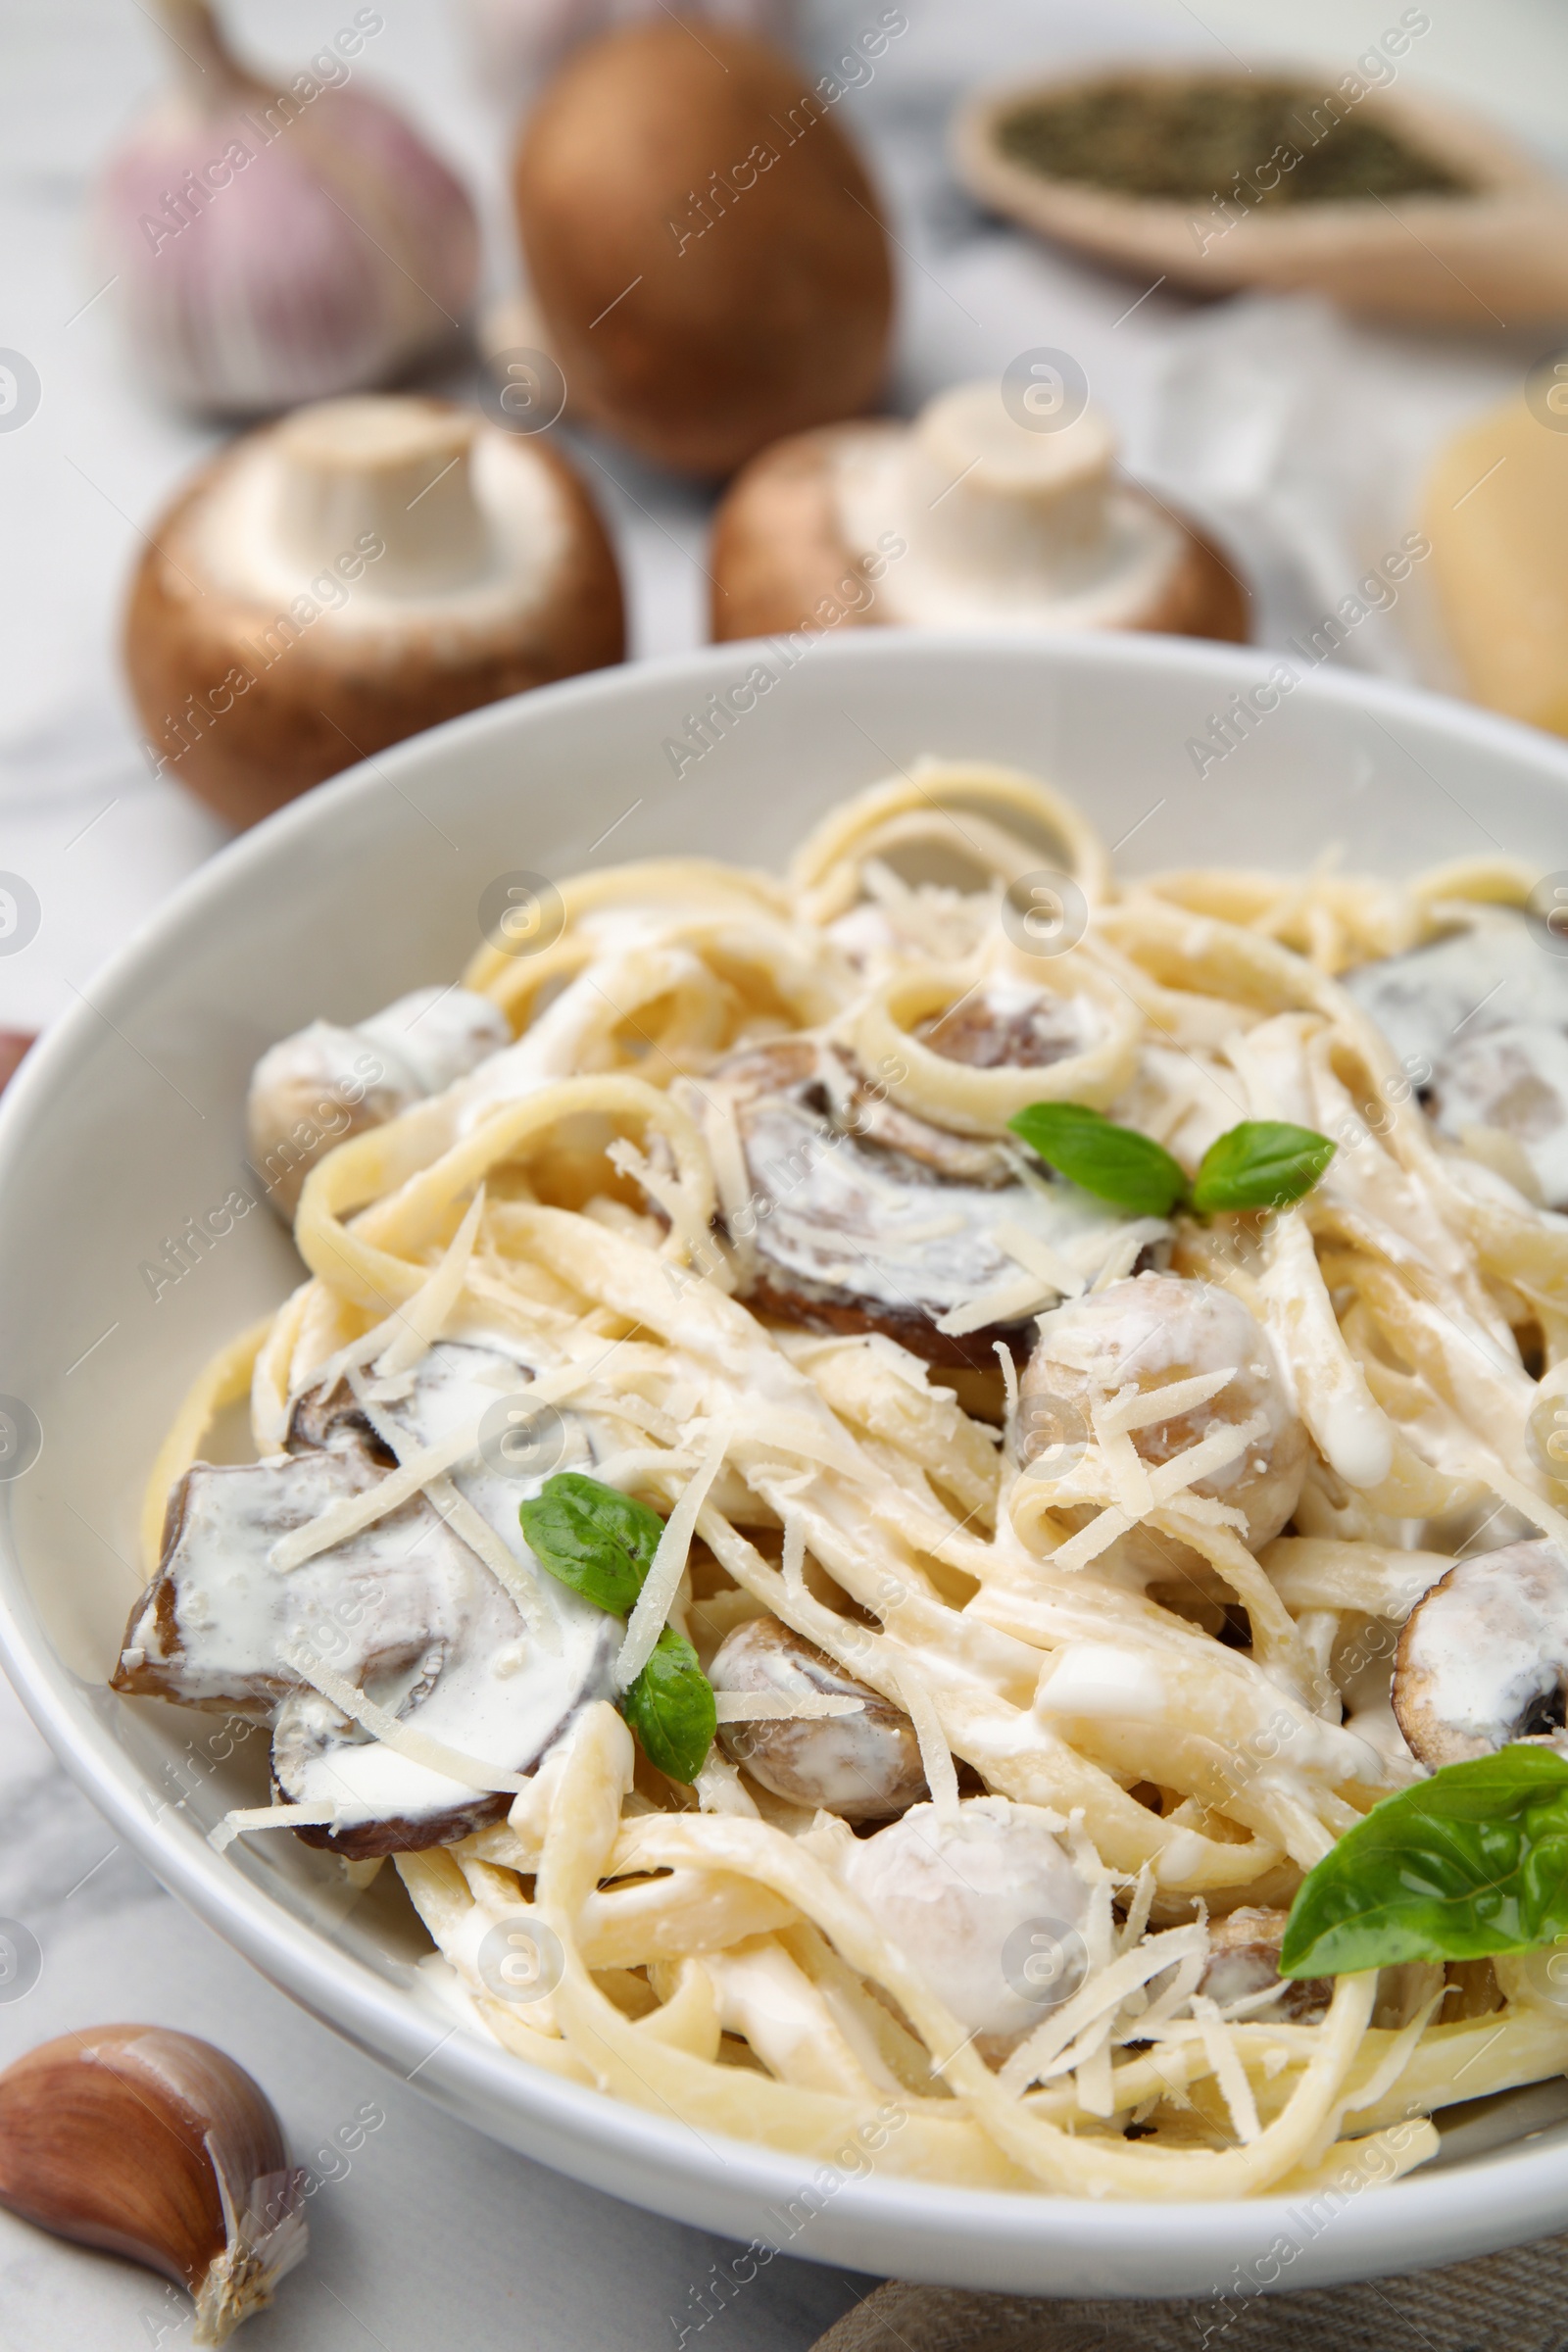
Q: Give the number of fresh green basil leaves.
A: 5